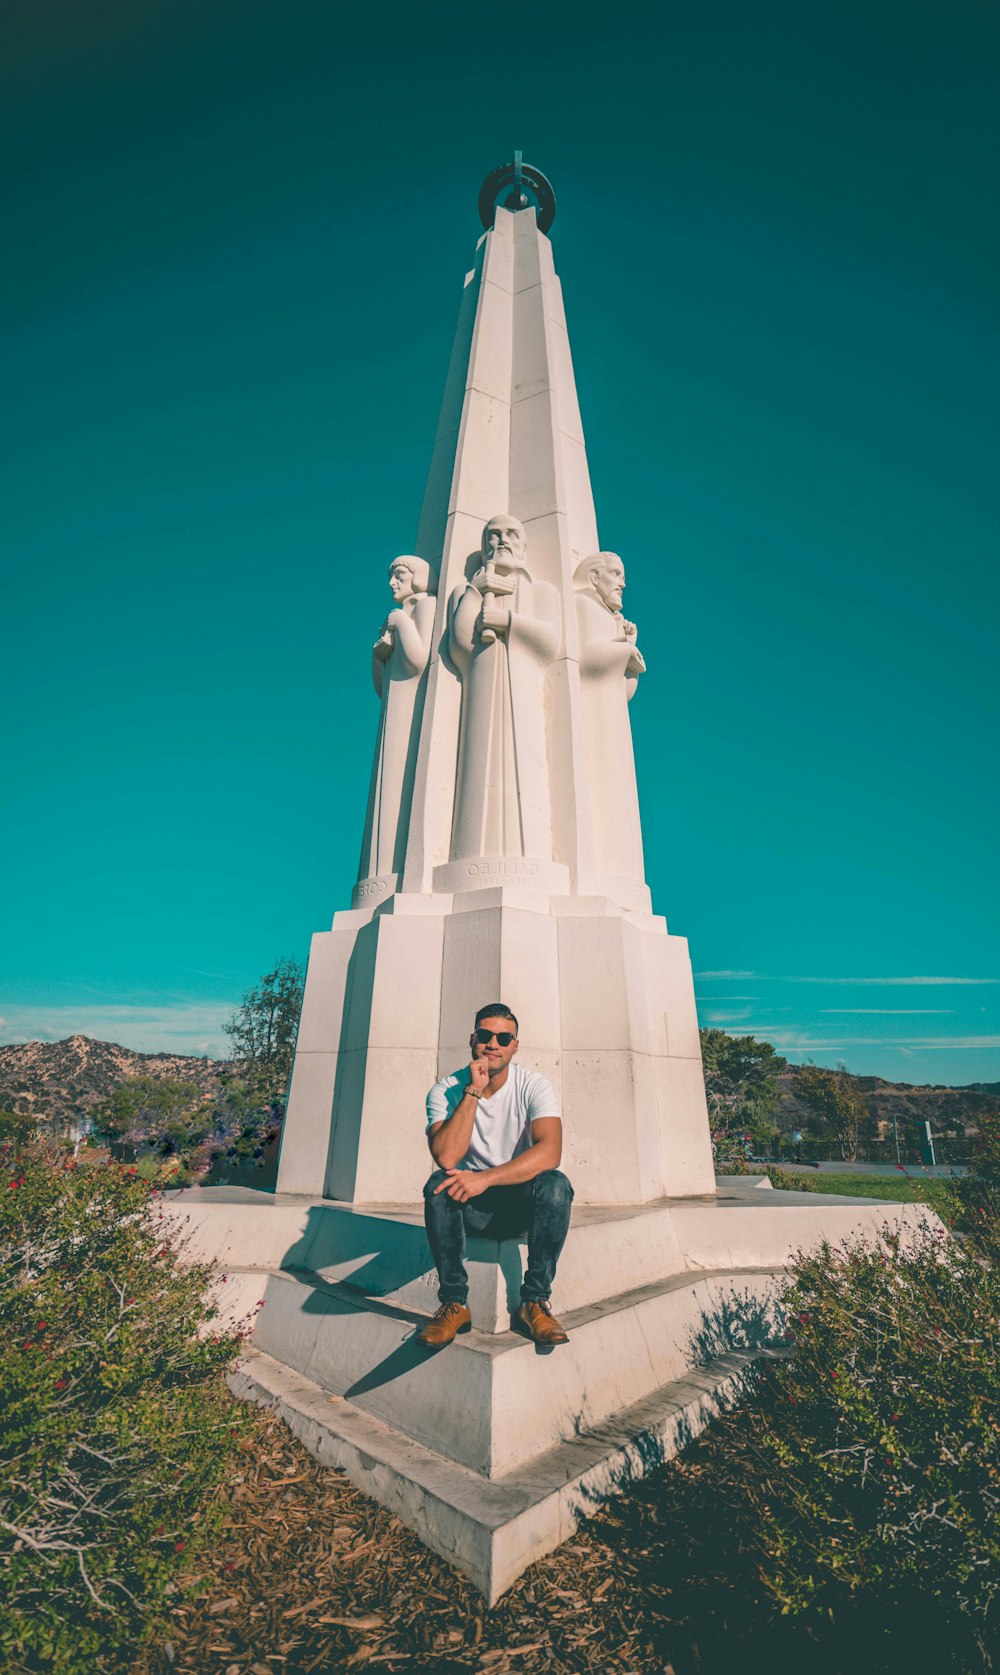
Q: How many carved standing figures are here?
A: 3